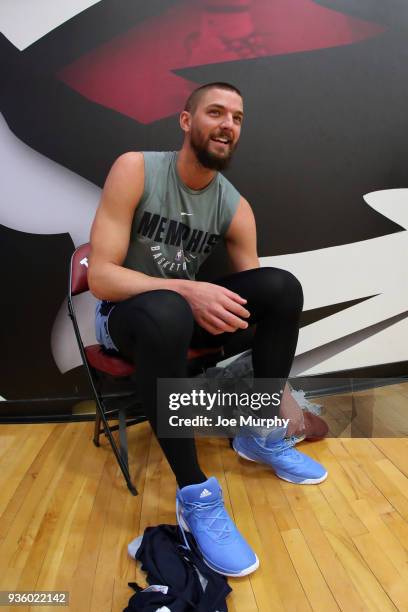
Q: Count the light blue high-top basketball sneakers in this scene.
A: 2